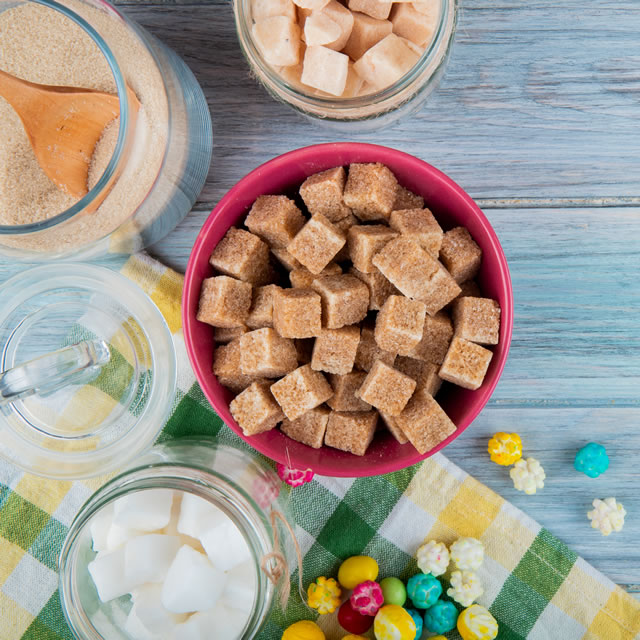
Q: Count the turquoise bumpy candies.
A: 4